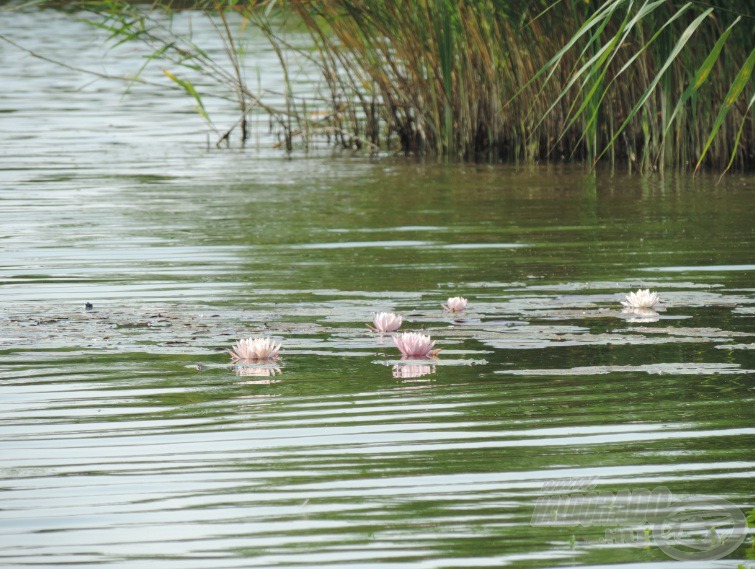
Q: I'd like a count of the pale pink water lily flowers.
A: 5